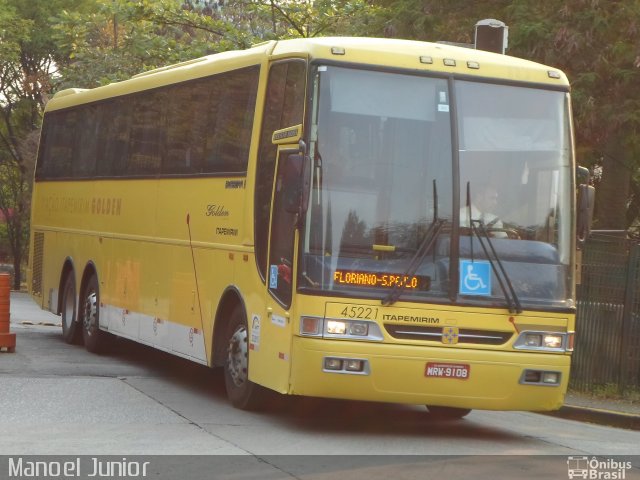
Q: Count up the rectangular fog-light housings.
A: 2